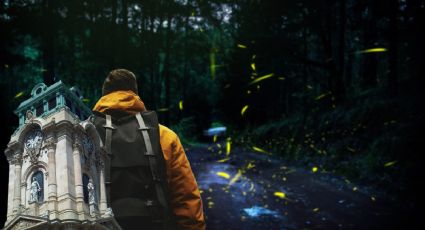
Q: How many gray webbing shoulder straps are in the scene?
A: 2